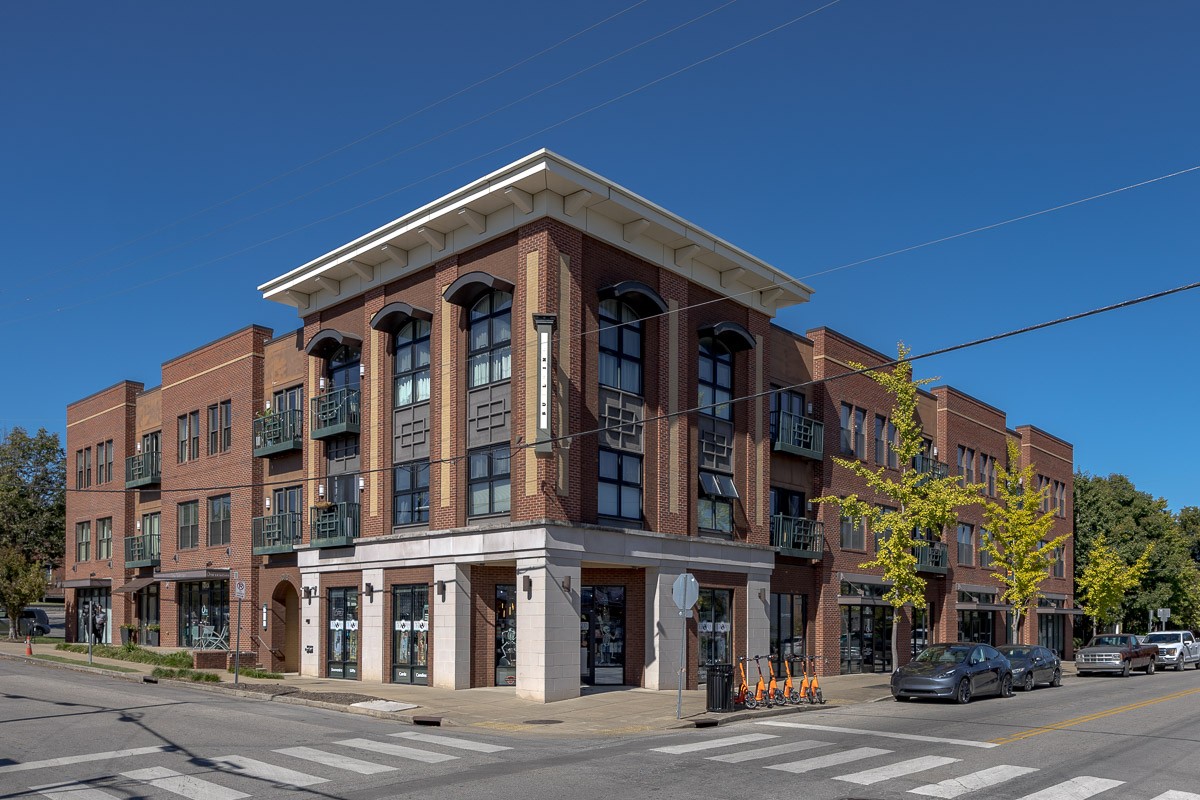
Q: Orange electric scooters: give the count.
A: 6